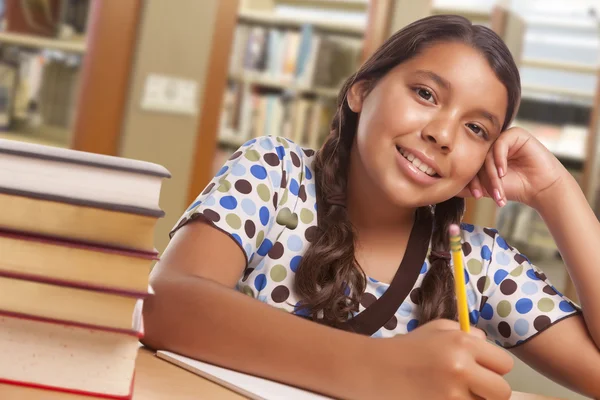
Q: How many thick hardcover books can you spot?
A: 5